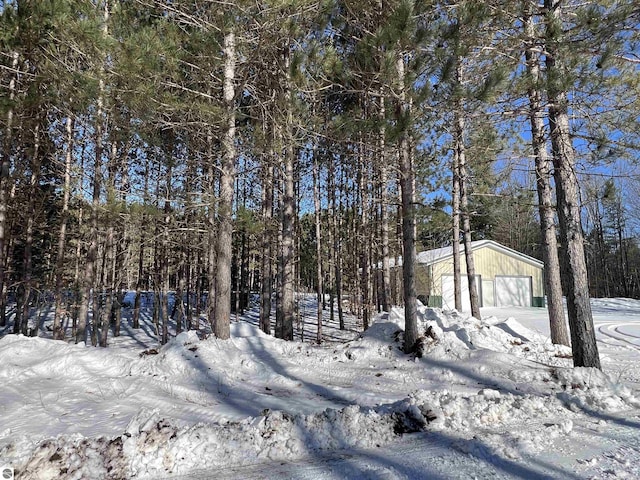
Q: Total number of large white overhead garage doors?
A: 2